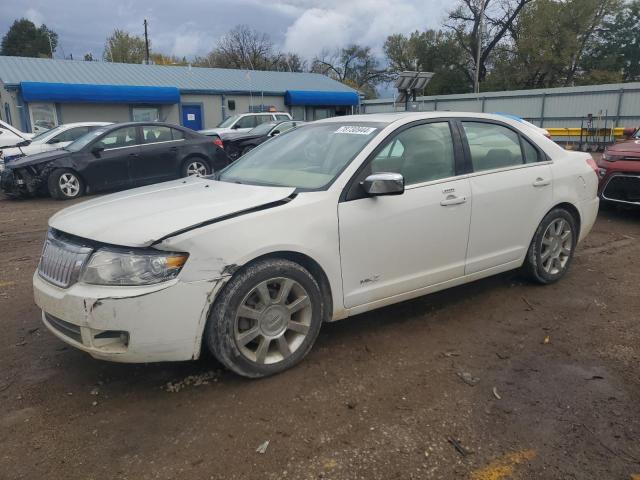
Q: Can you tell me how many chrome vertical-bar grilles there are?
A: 1